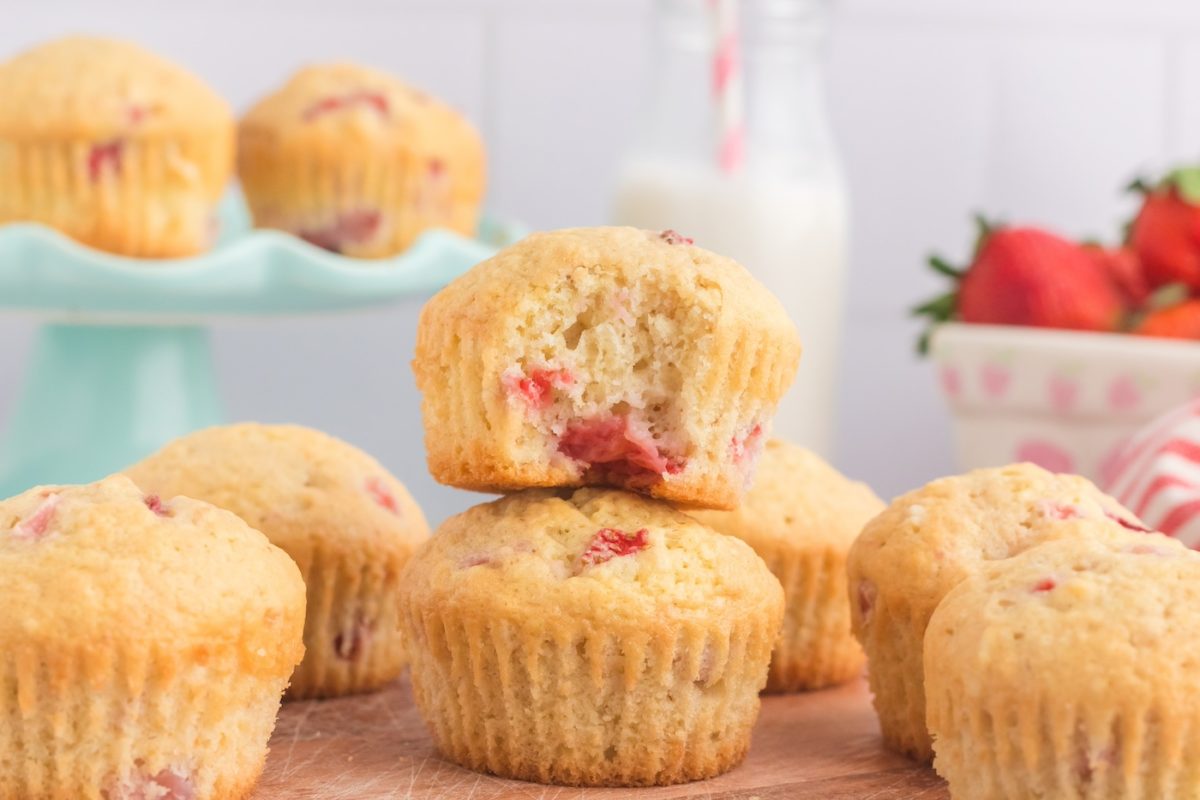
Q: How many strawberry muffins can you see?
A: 9